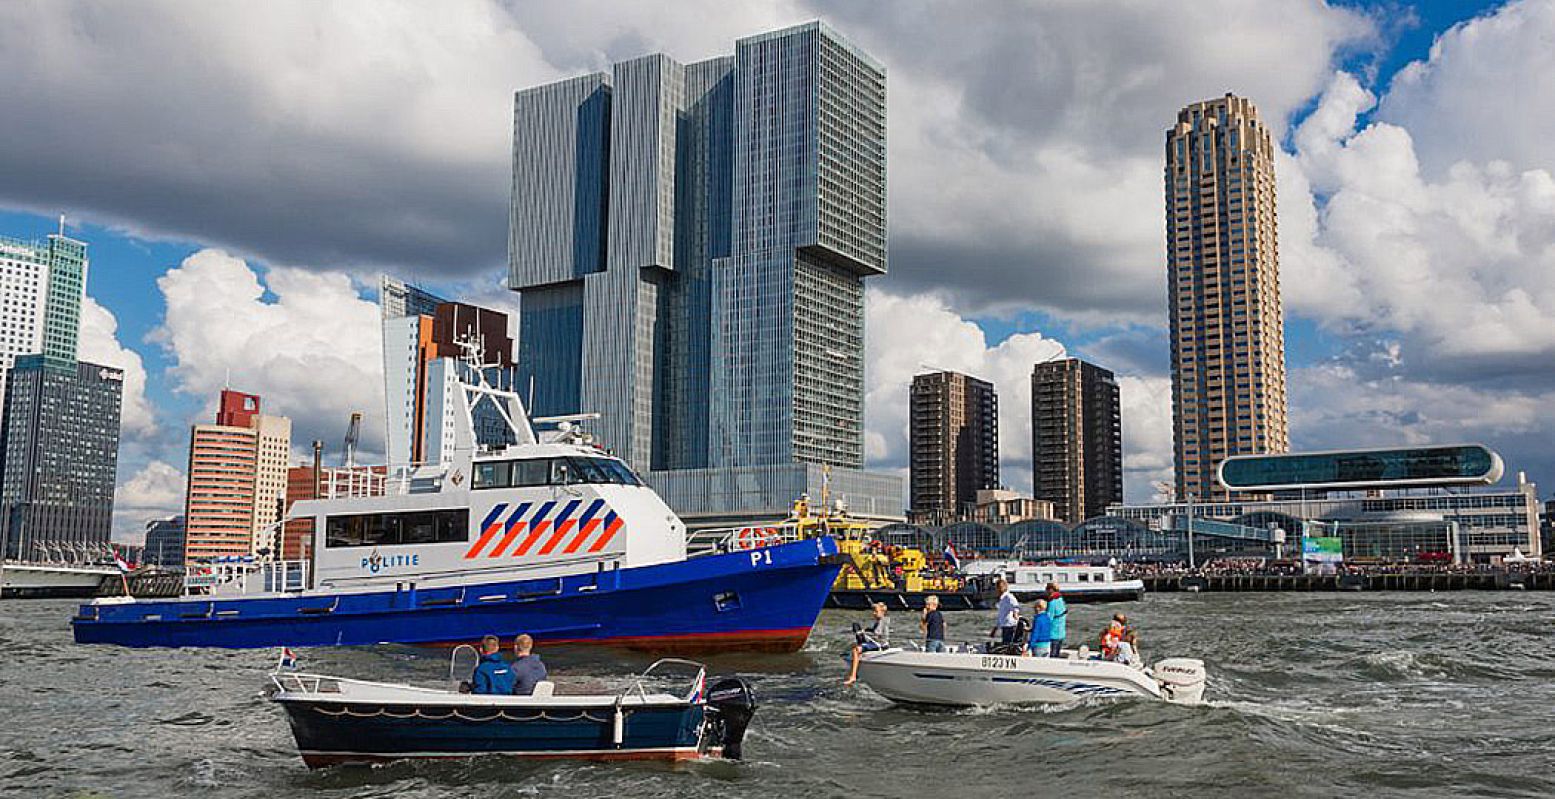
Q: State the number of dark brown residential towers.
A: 2